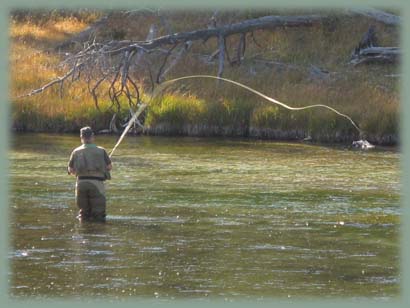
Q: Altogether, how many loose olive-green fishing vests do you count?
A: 1